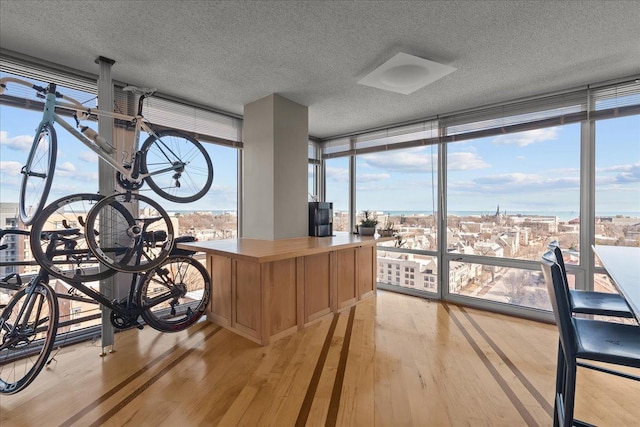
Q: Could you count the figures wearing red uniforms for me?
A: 0